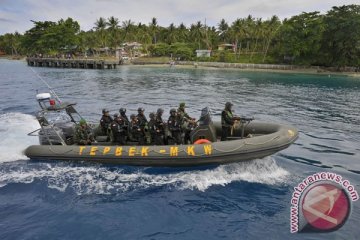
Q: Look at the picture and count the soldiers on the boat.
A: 11